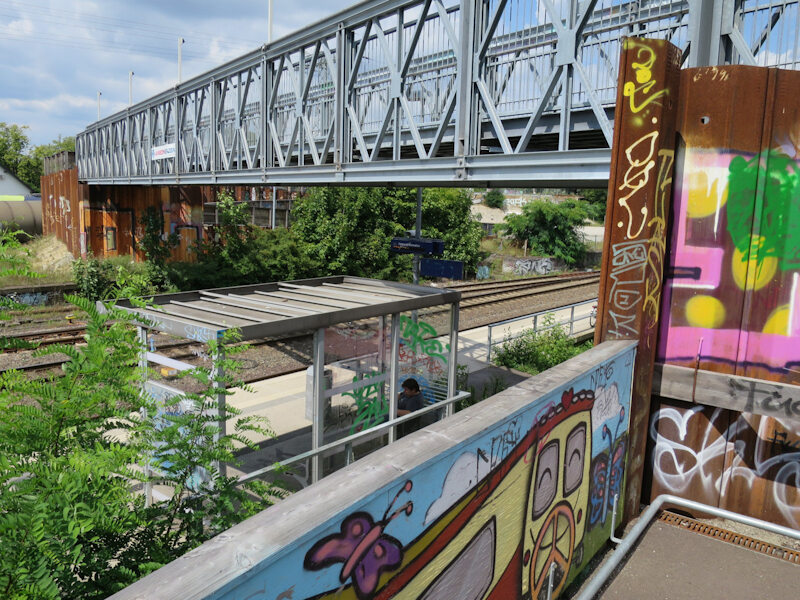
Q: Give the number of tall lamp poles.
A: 4